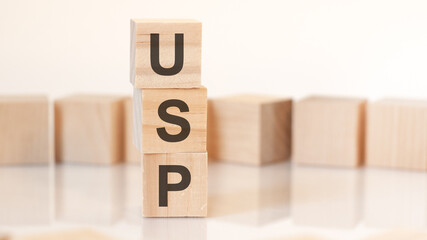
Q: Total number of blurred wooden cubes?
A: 6